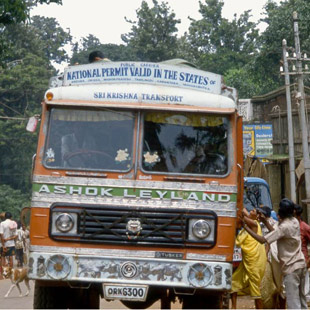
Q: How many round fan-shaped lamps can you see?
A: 2